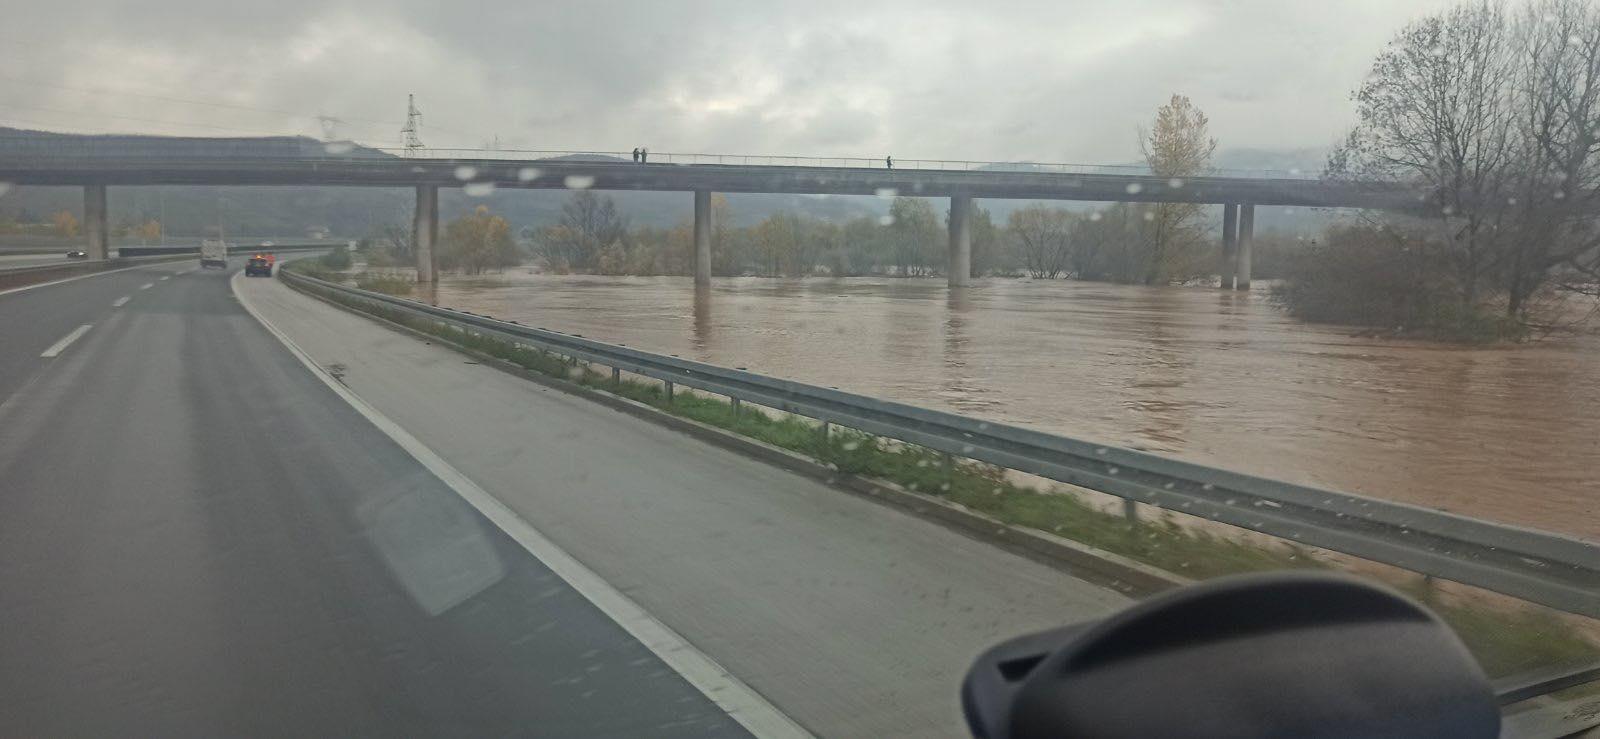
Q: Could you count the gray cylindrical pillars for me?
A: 6